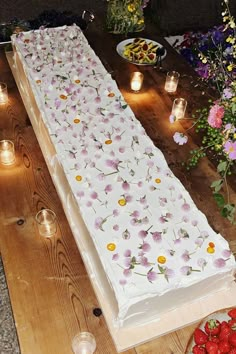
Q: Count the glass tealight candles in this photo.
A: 7